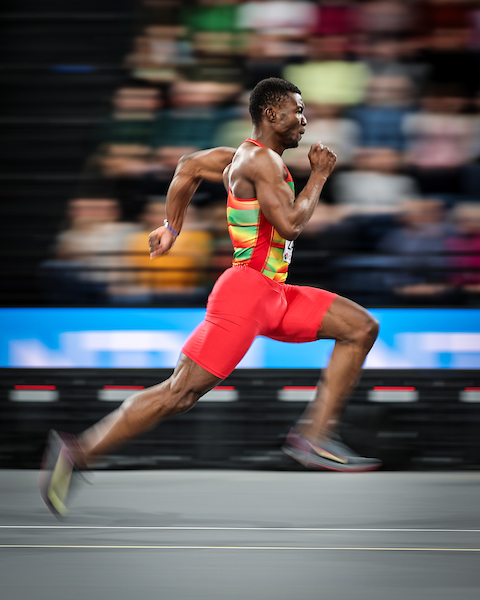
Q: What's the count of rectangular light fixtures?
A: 6